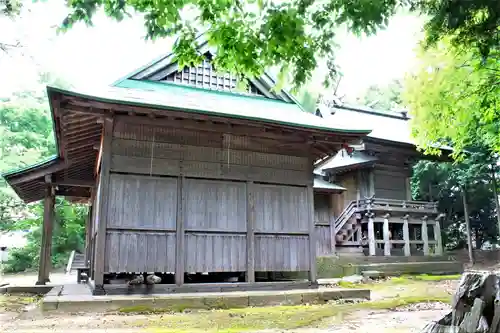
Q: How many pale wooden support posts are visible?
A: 5